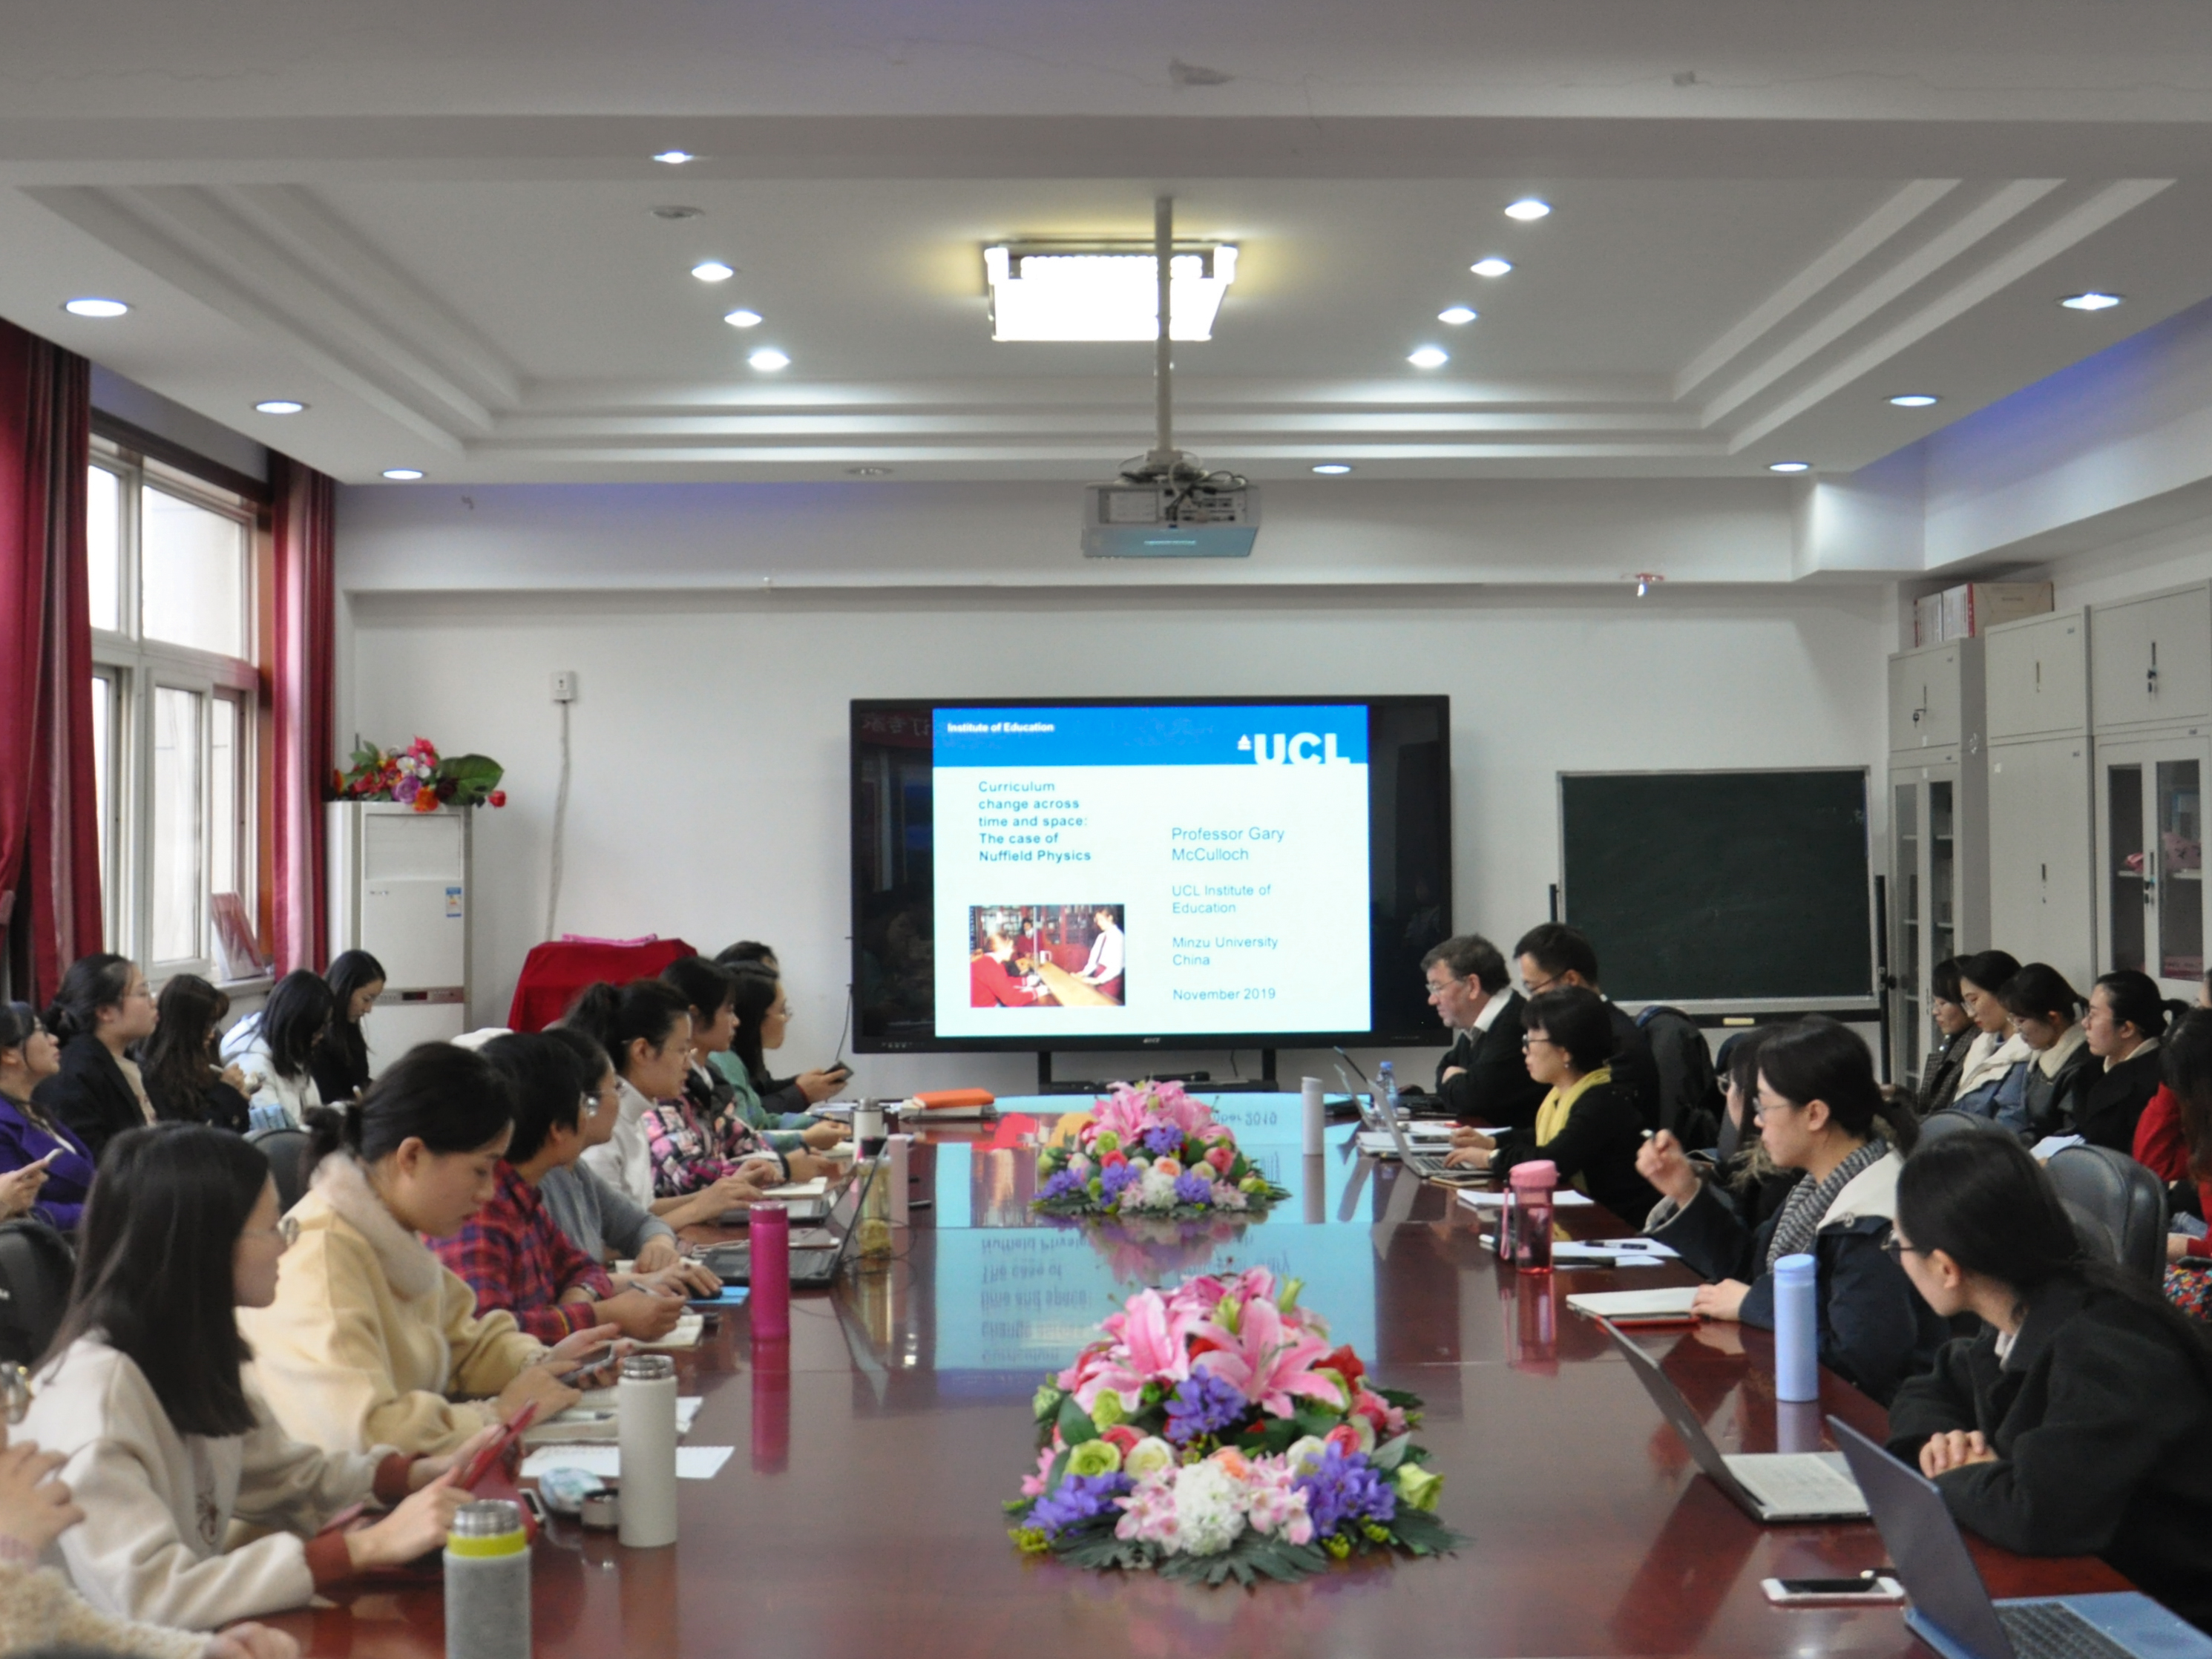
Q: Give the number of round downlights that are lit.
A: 15